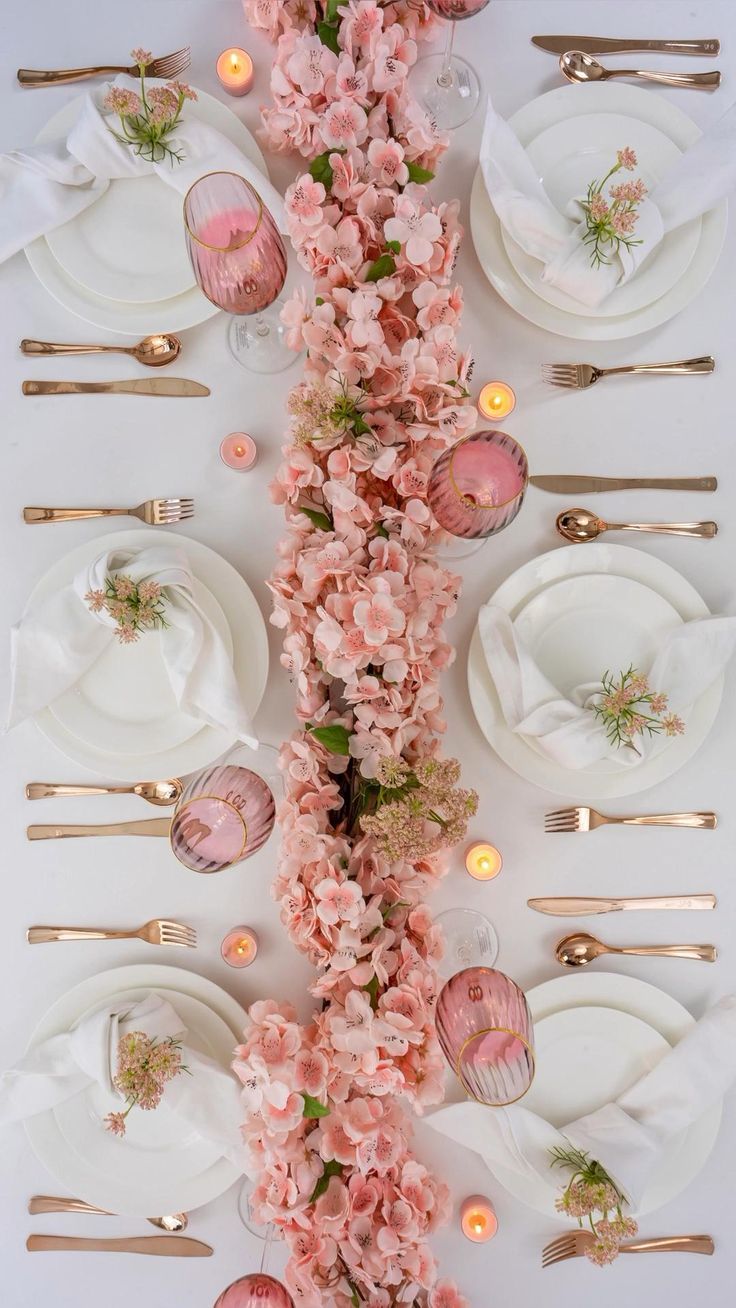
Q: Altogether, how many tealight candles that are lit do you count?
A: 6